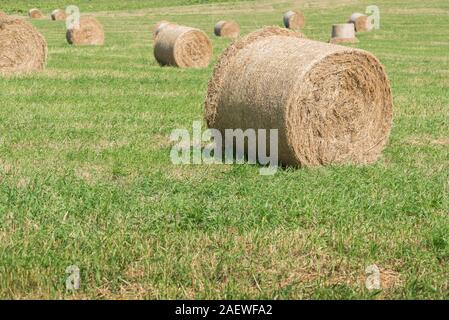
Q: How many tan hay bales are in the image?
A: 11